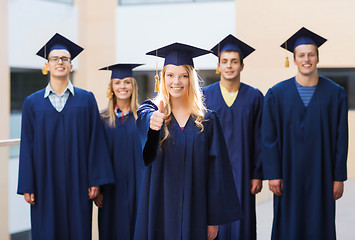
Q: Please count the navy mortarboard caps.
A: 5